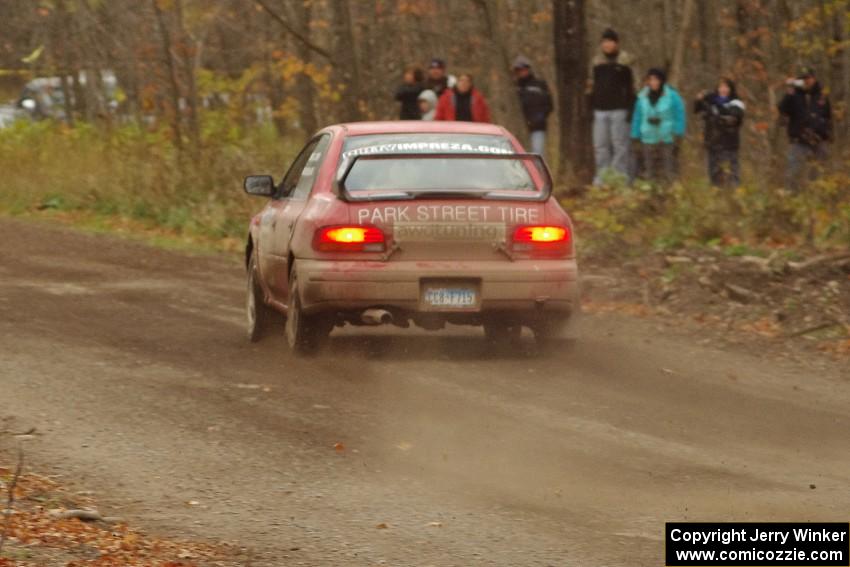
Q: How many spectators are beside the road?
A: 9